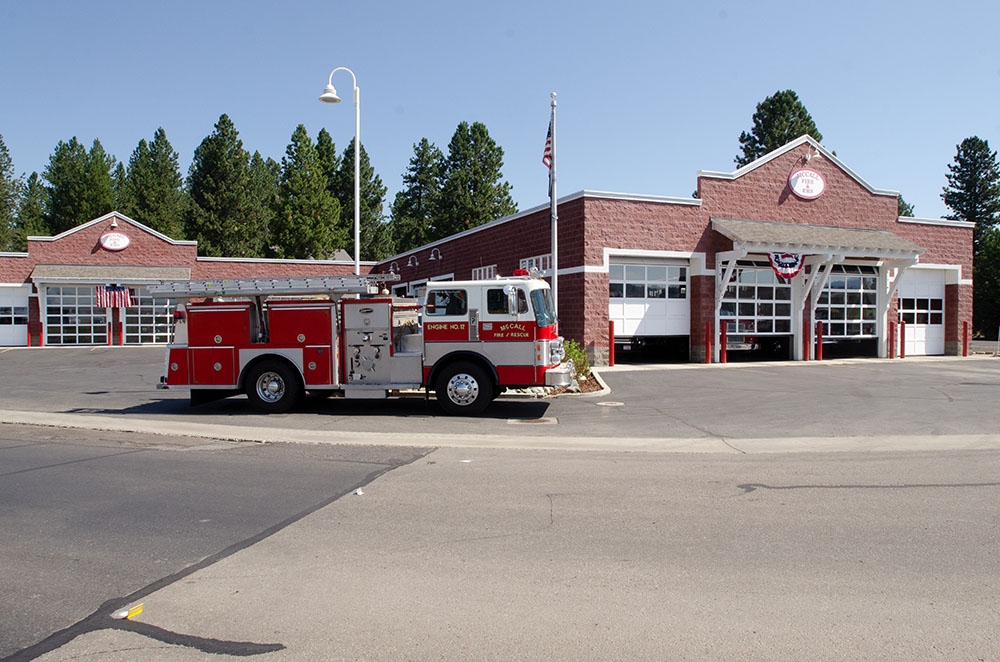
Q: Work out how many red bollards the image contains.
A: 12